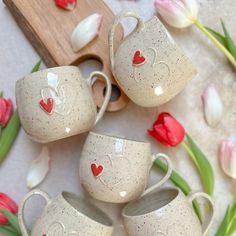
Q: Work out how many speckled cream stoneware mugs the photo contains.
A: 5